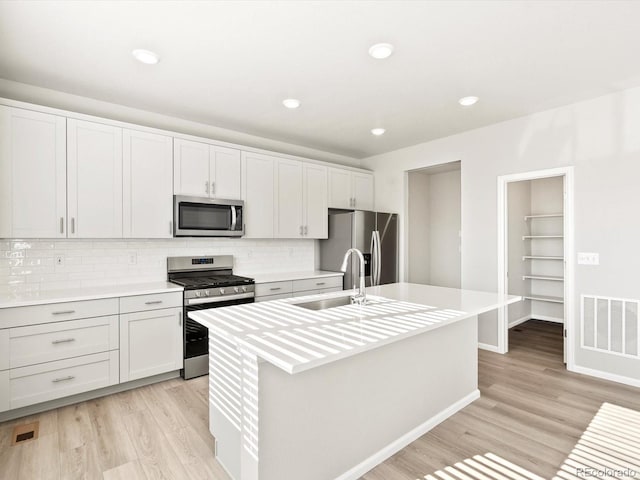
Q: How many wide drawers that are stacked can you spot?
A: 3